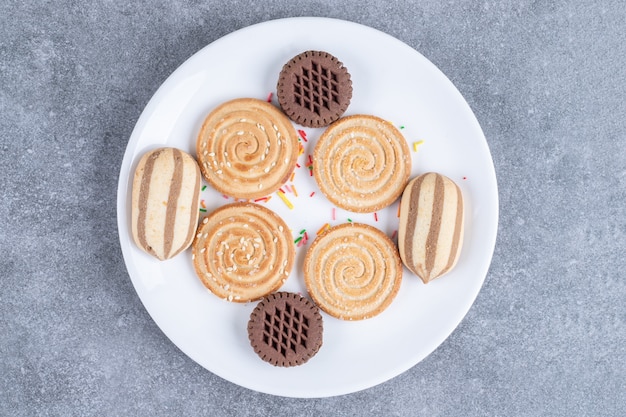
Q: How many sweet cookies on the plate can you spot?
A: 8